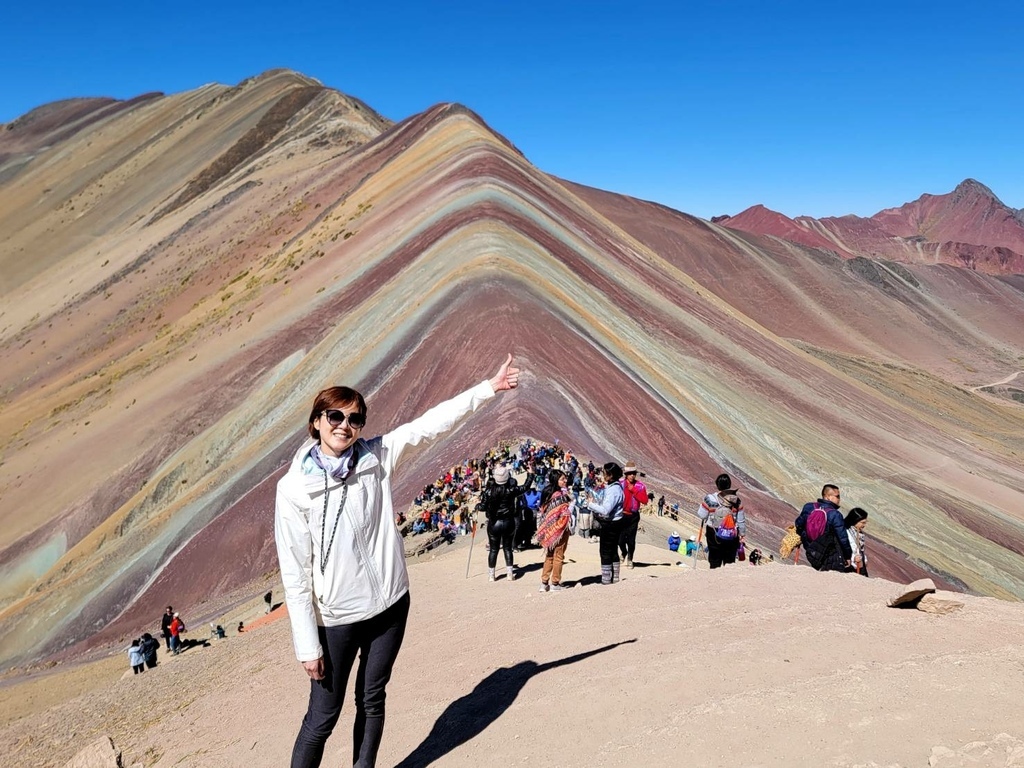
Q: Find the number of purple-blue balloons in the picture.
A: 0